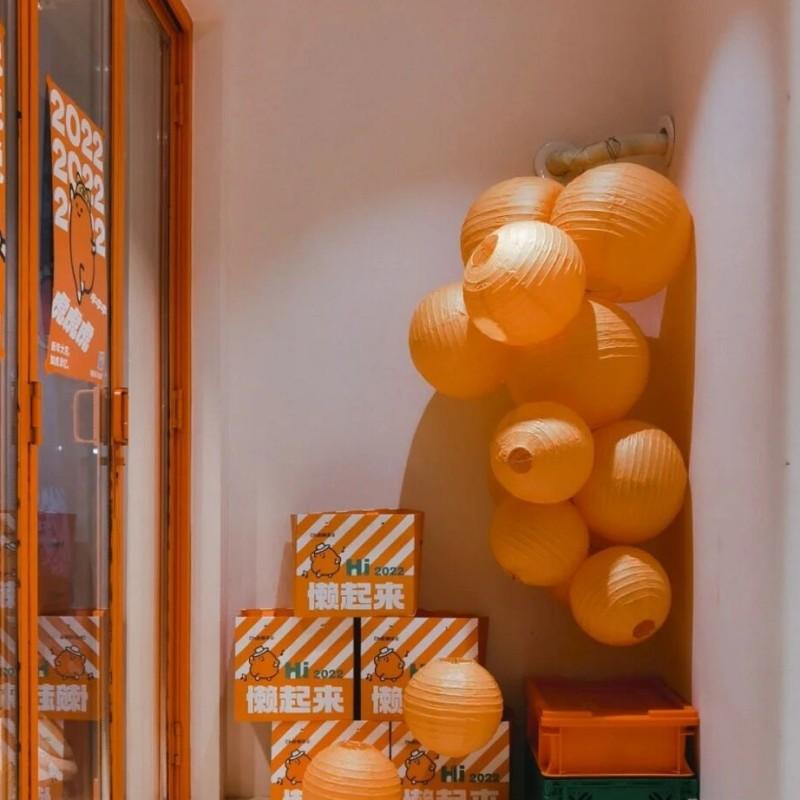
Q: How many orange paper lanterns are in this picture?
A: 11